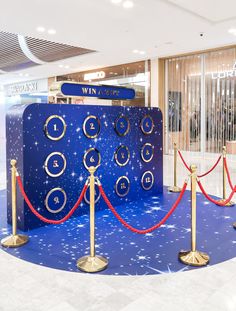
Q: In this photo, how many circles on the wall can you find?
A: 12